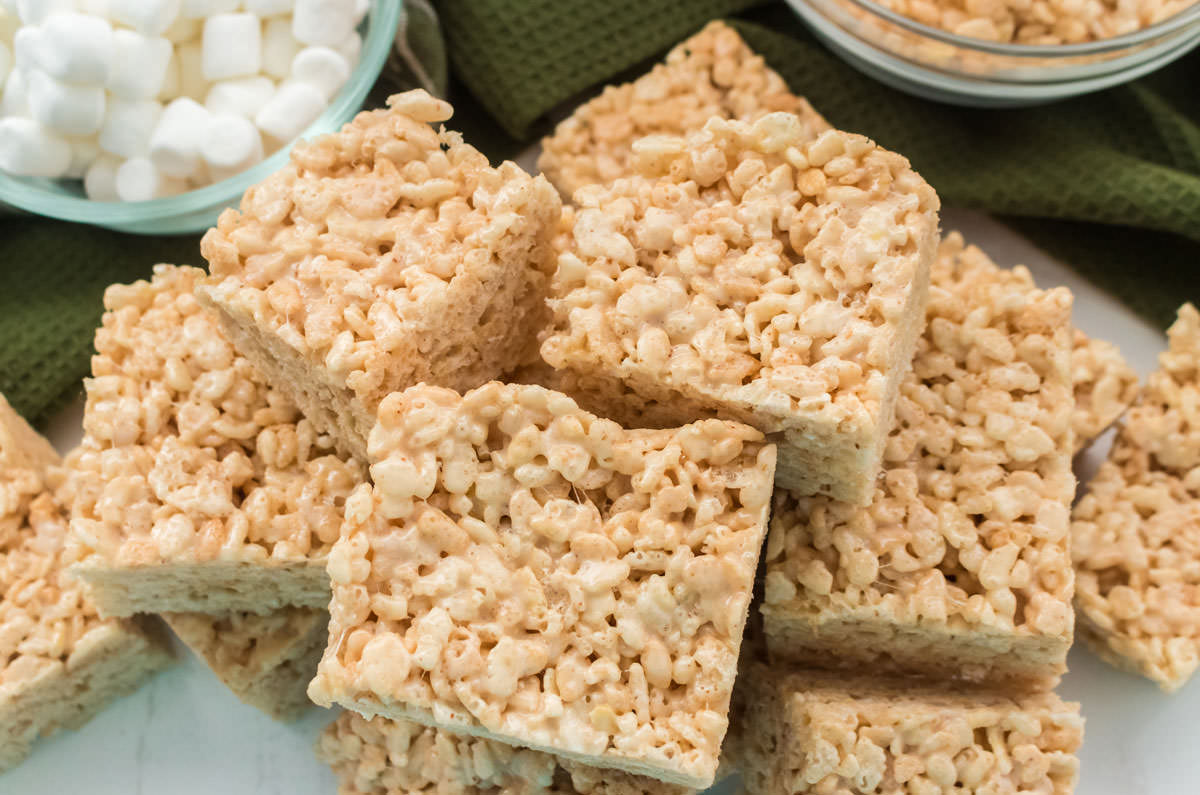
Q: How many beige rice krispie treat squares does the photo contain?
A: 12